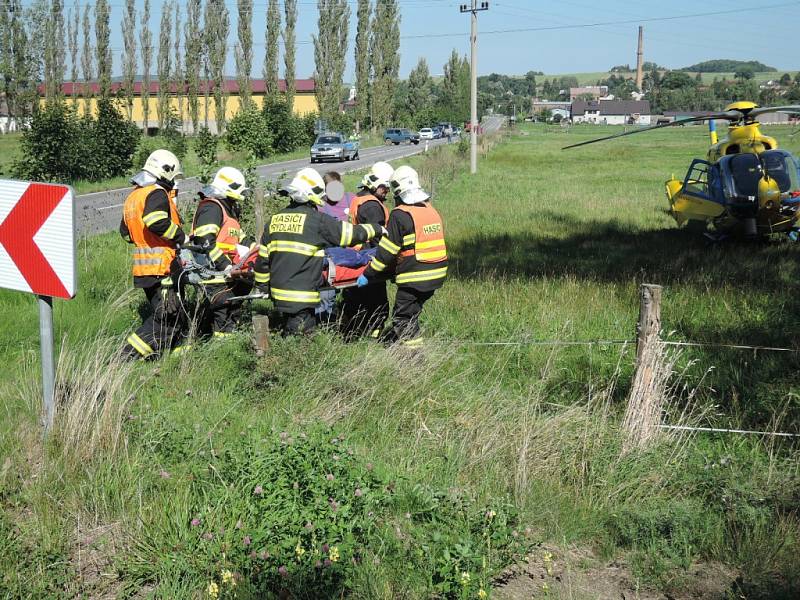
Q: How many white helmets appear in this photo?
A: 5